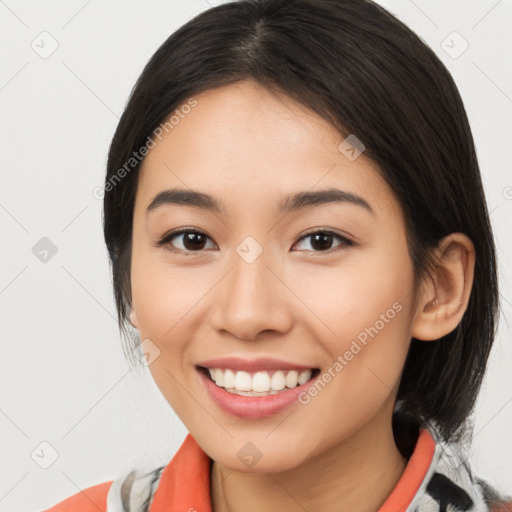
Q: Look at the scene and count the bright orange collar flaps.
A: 2